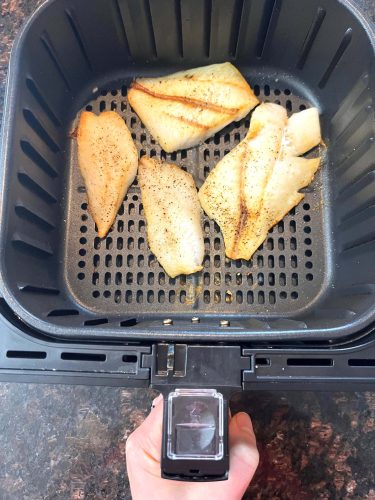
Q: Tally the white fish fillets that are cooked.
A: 4